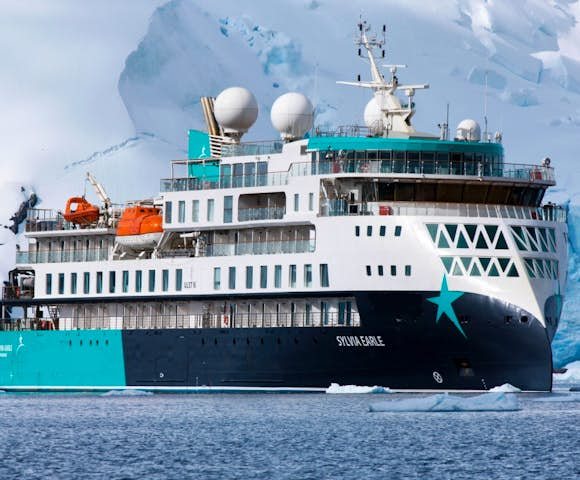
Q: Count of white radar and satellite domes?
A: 4